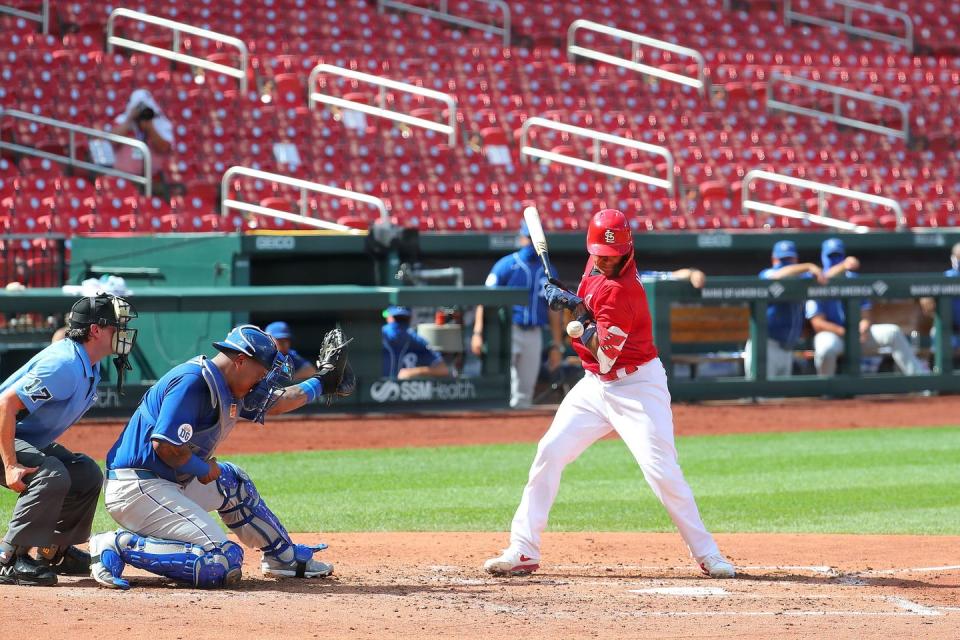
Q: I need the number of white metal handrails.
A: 11